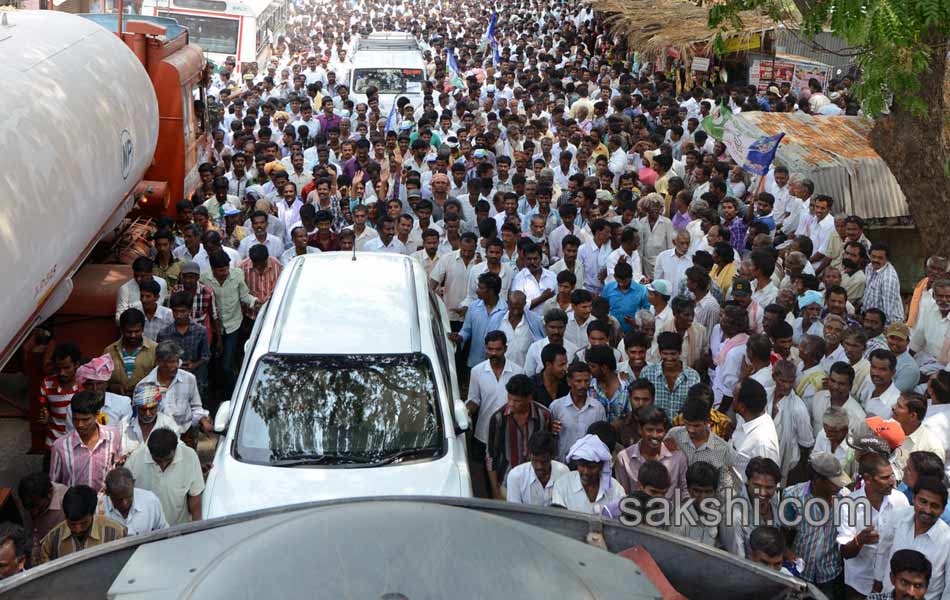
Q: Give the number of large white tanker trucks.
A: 1